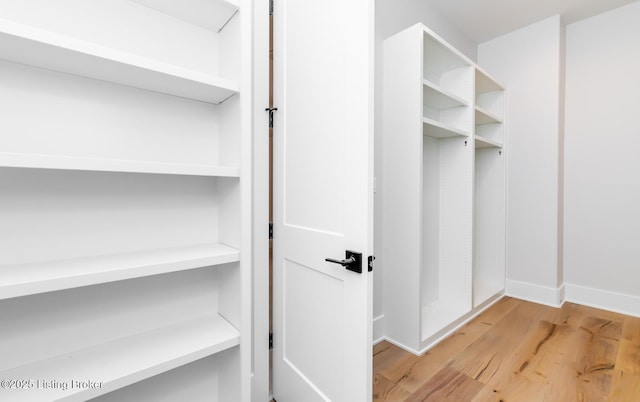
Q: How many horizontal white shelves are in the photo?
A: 9